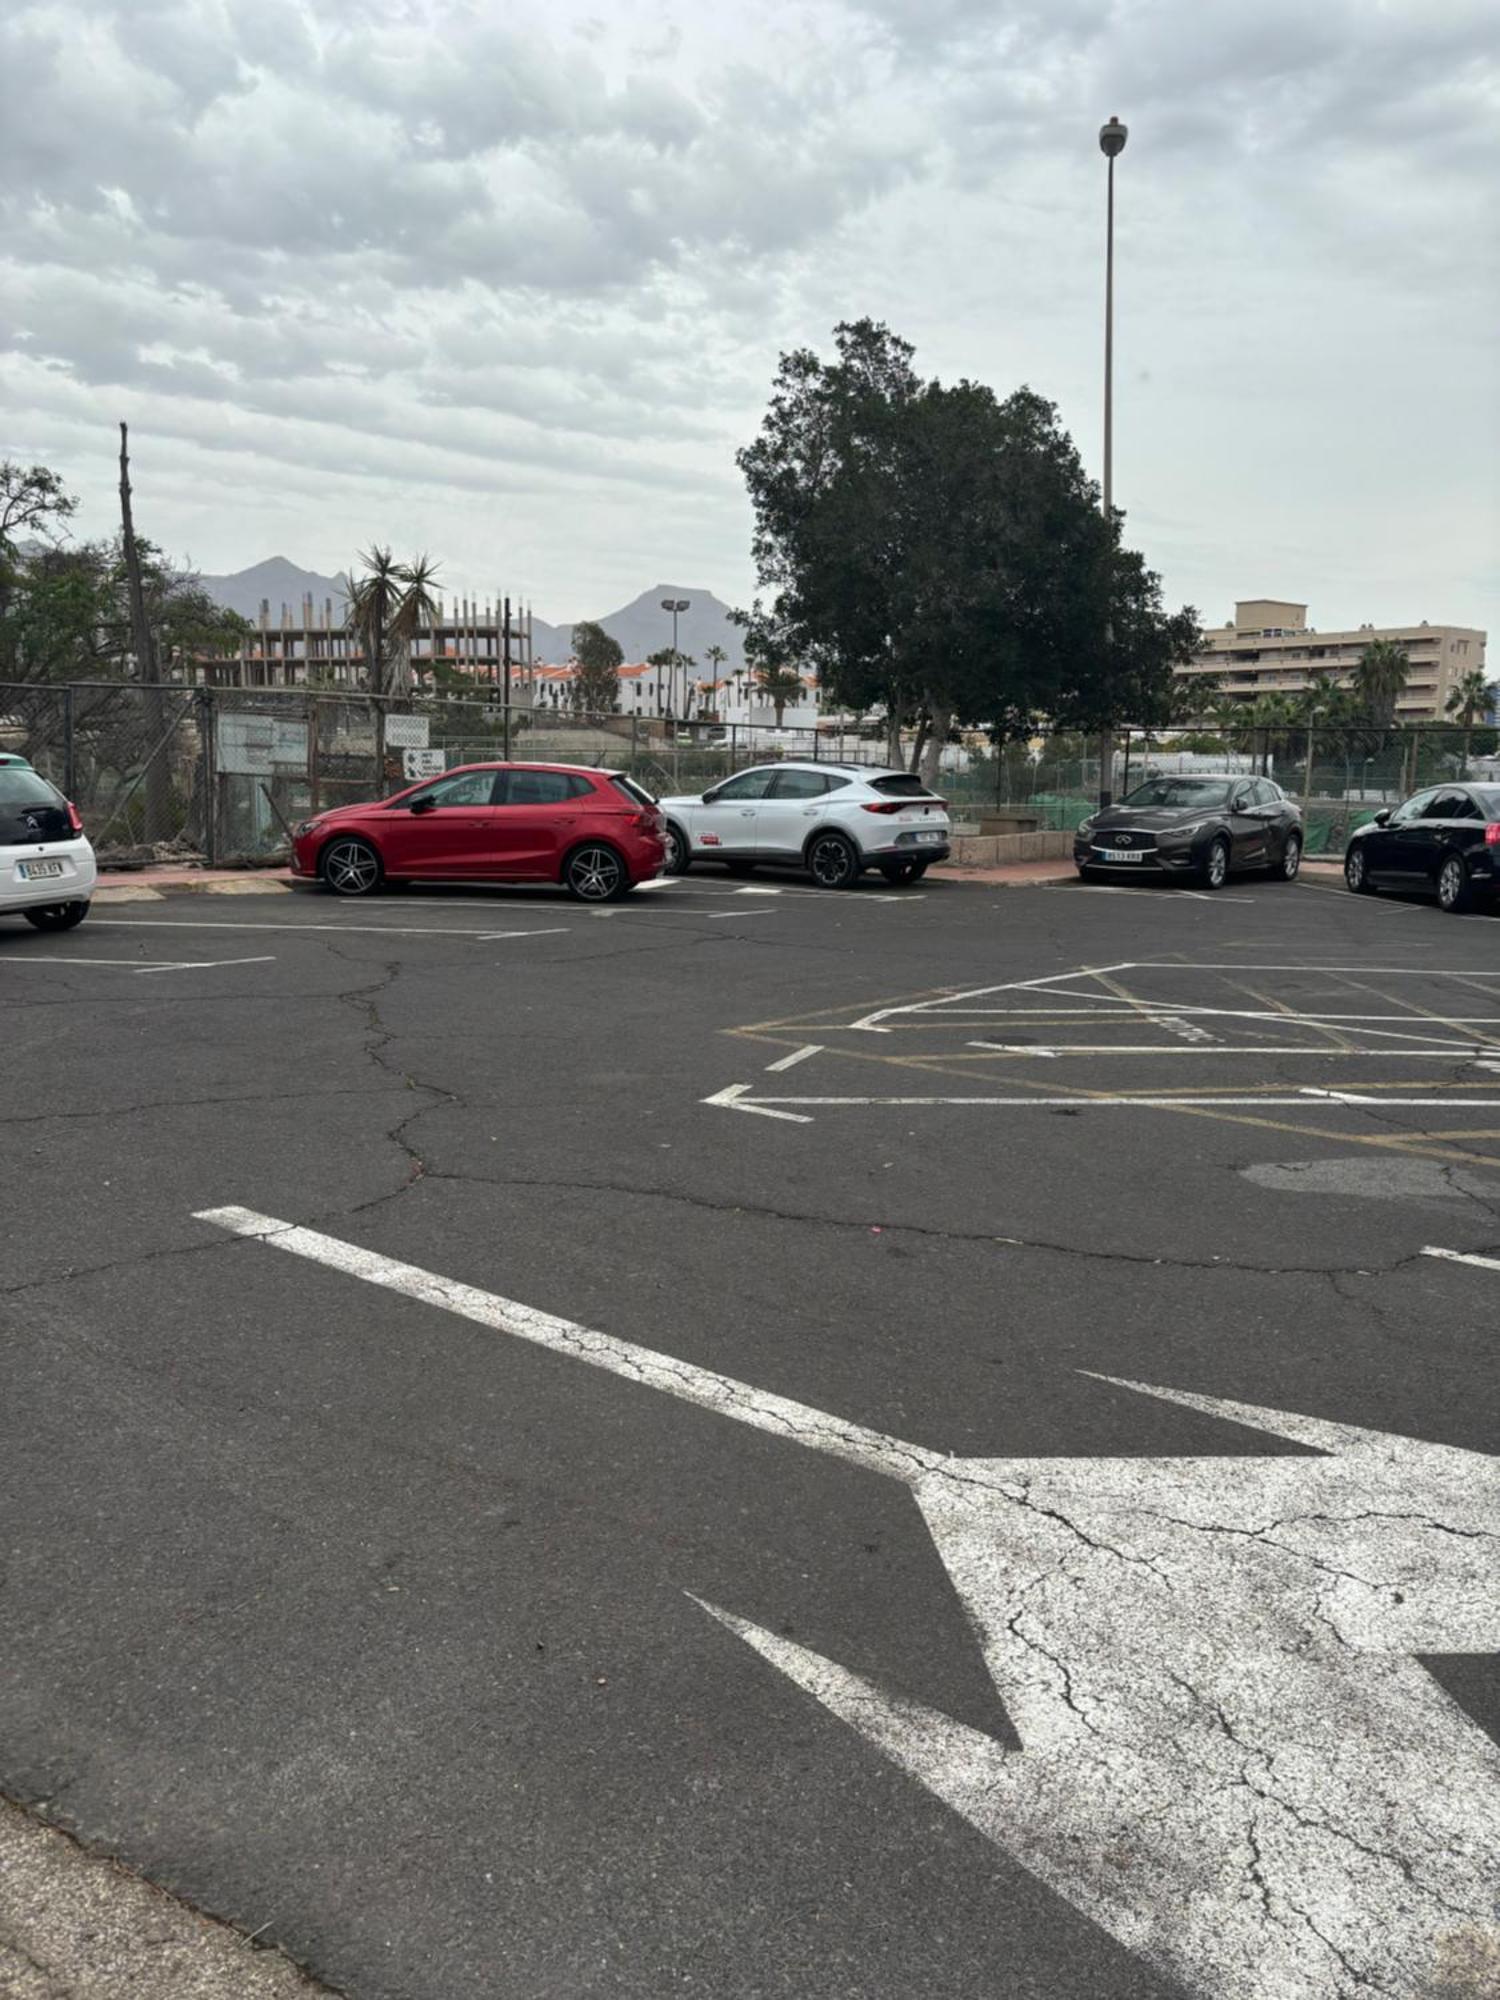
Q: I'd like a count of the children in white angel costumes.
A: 0